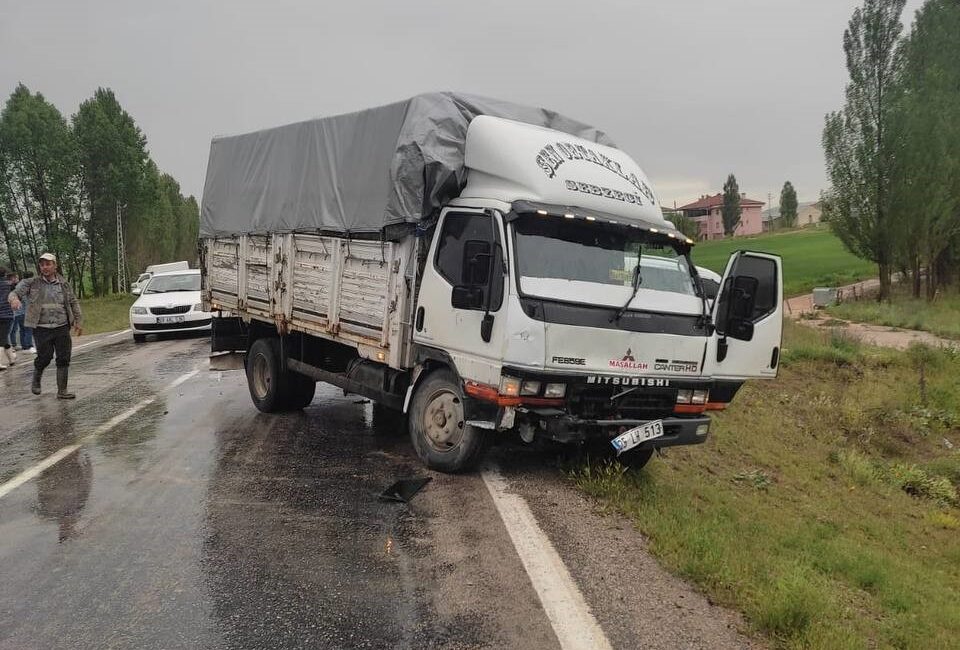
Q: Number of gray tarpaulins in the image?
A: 1